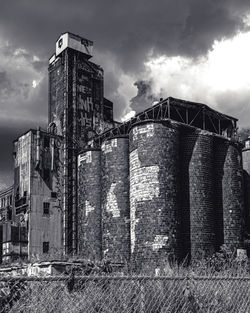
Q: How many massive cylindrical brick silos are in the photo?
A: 5